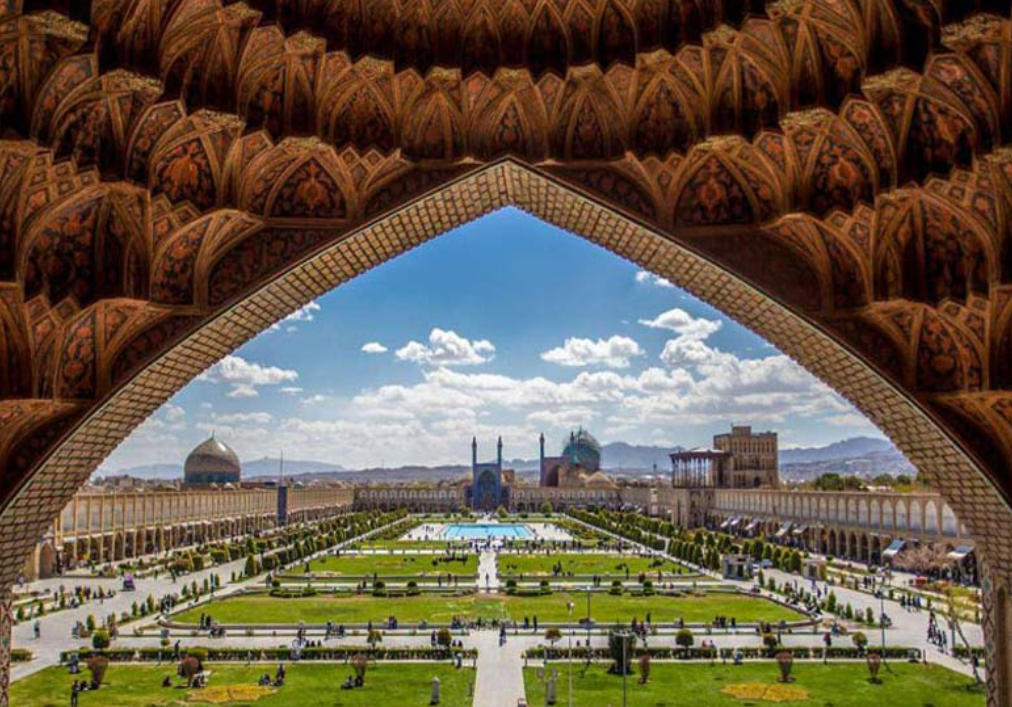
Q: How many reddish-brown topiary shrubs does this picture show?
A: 6